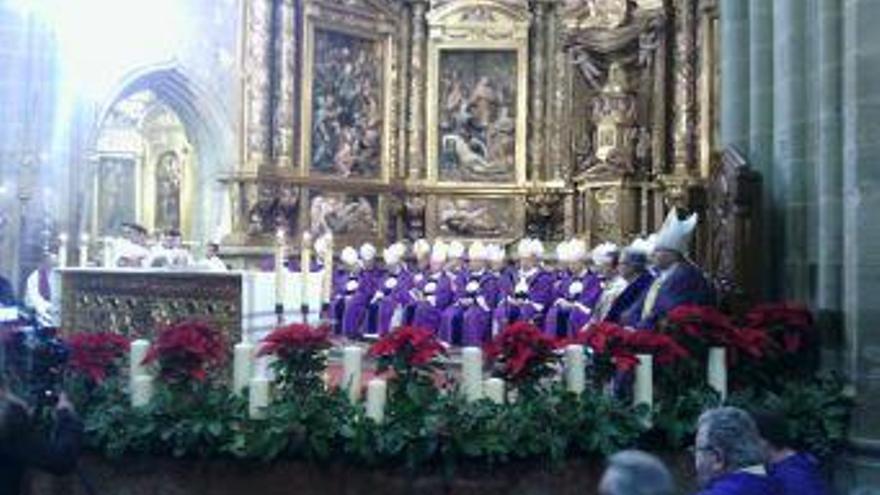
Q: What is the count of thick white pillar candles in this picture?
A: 11